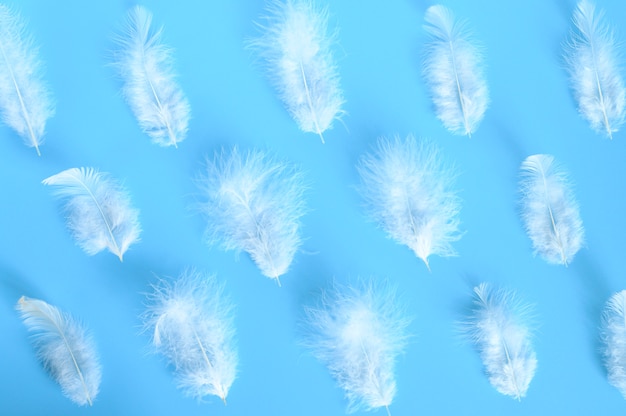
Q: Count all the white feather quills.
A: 14